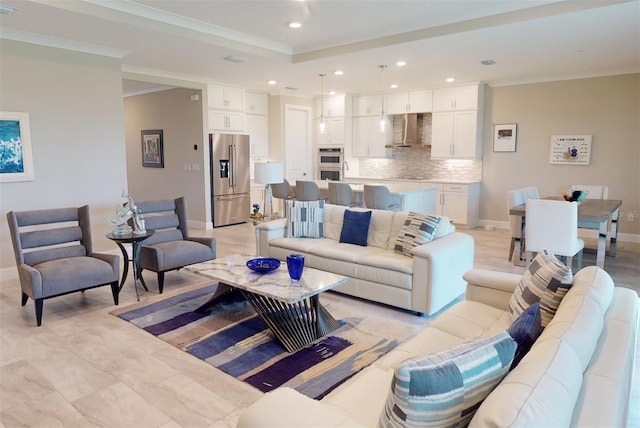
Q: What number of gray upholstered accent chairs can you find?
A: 2